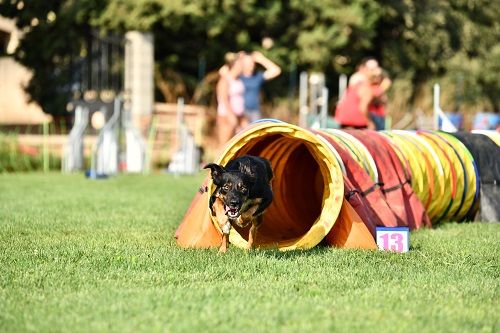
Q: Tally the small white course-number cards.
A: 1